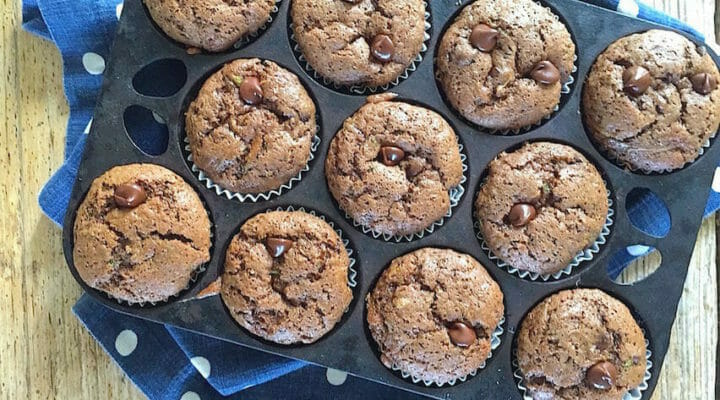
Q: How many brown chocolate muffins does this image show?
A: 11